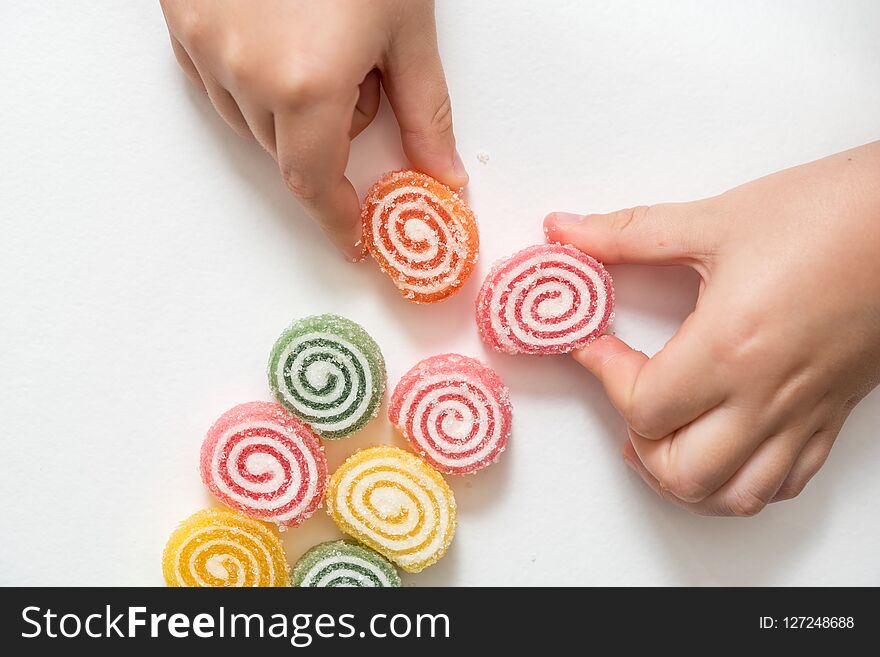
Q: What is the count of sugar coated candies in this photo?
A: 8